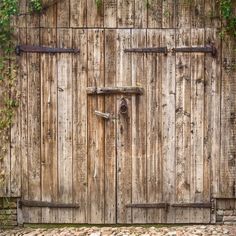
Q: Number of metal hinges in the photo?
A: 6